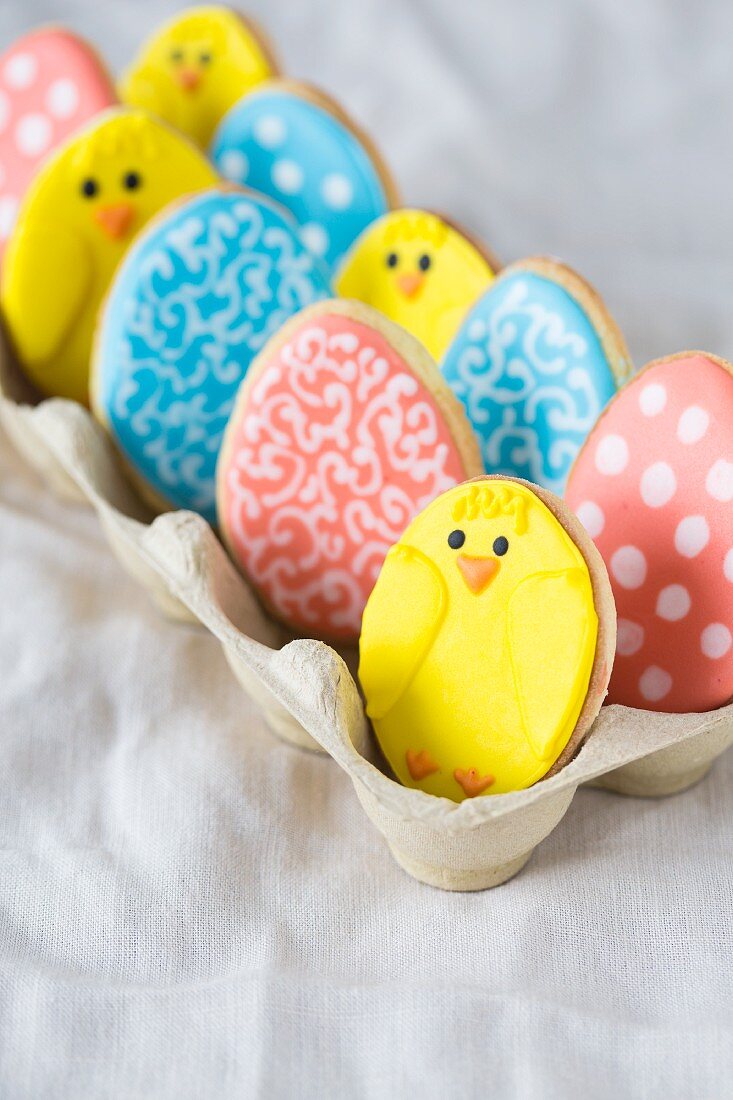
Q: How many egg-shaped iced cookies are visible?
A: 10